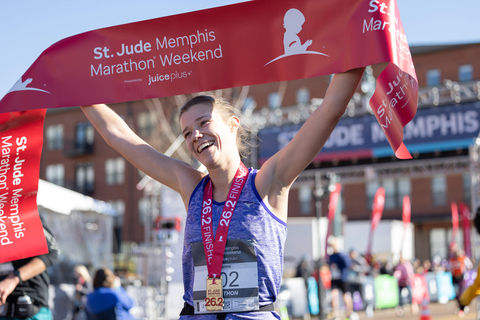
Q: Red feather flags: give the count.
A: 5